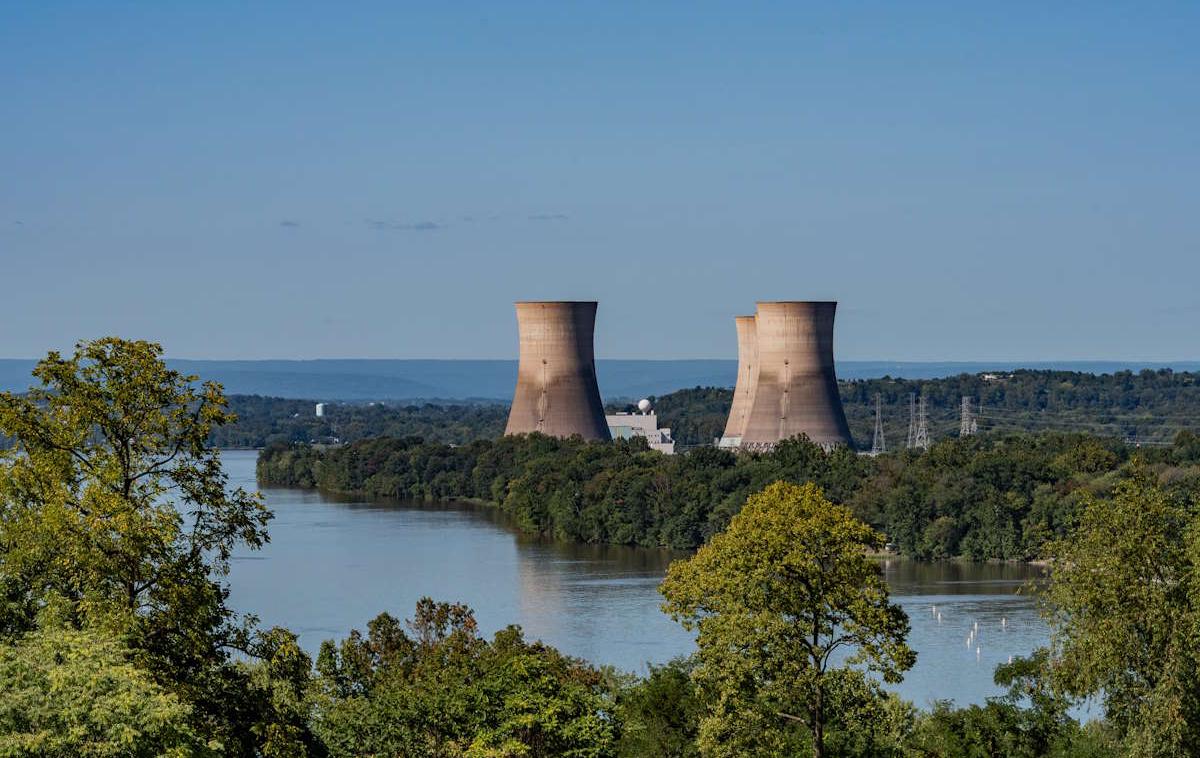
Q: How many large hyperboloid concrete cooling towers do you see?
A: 3